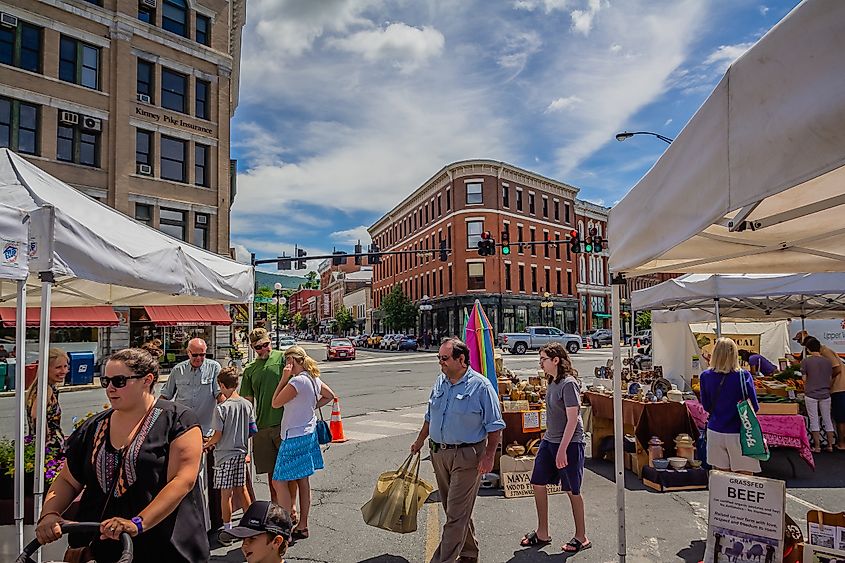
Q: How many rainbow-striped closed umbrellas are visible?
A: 1